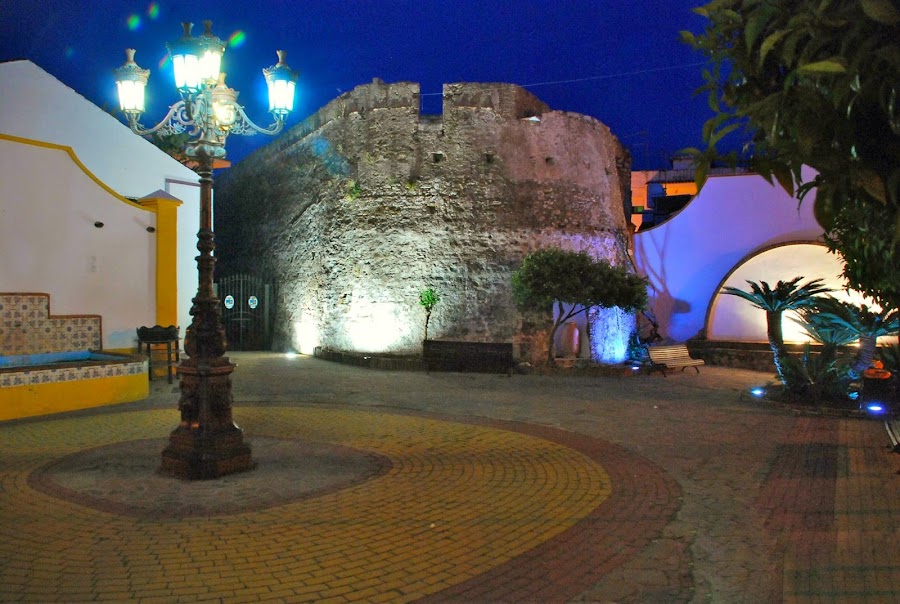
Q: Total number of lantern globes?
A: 5